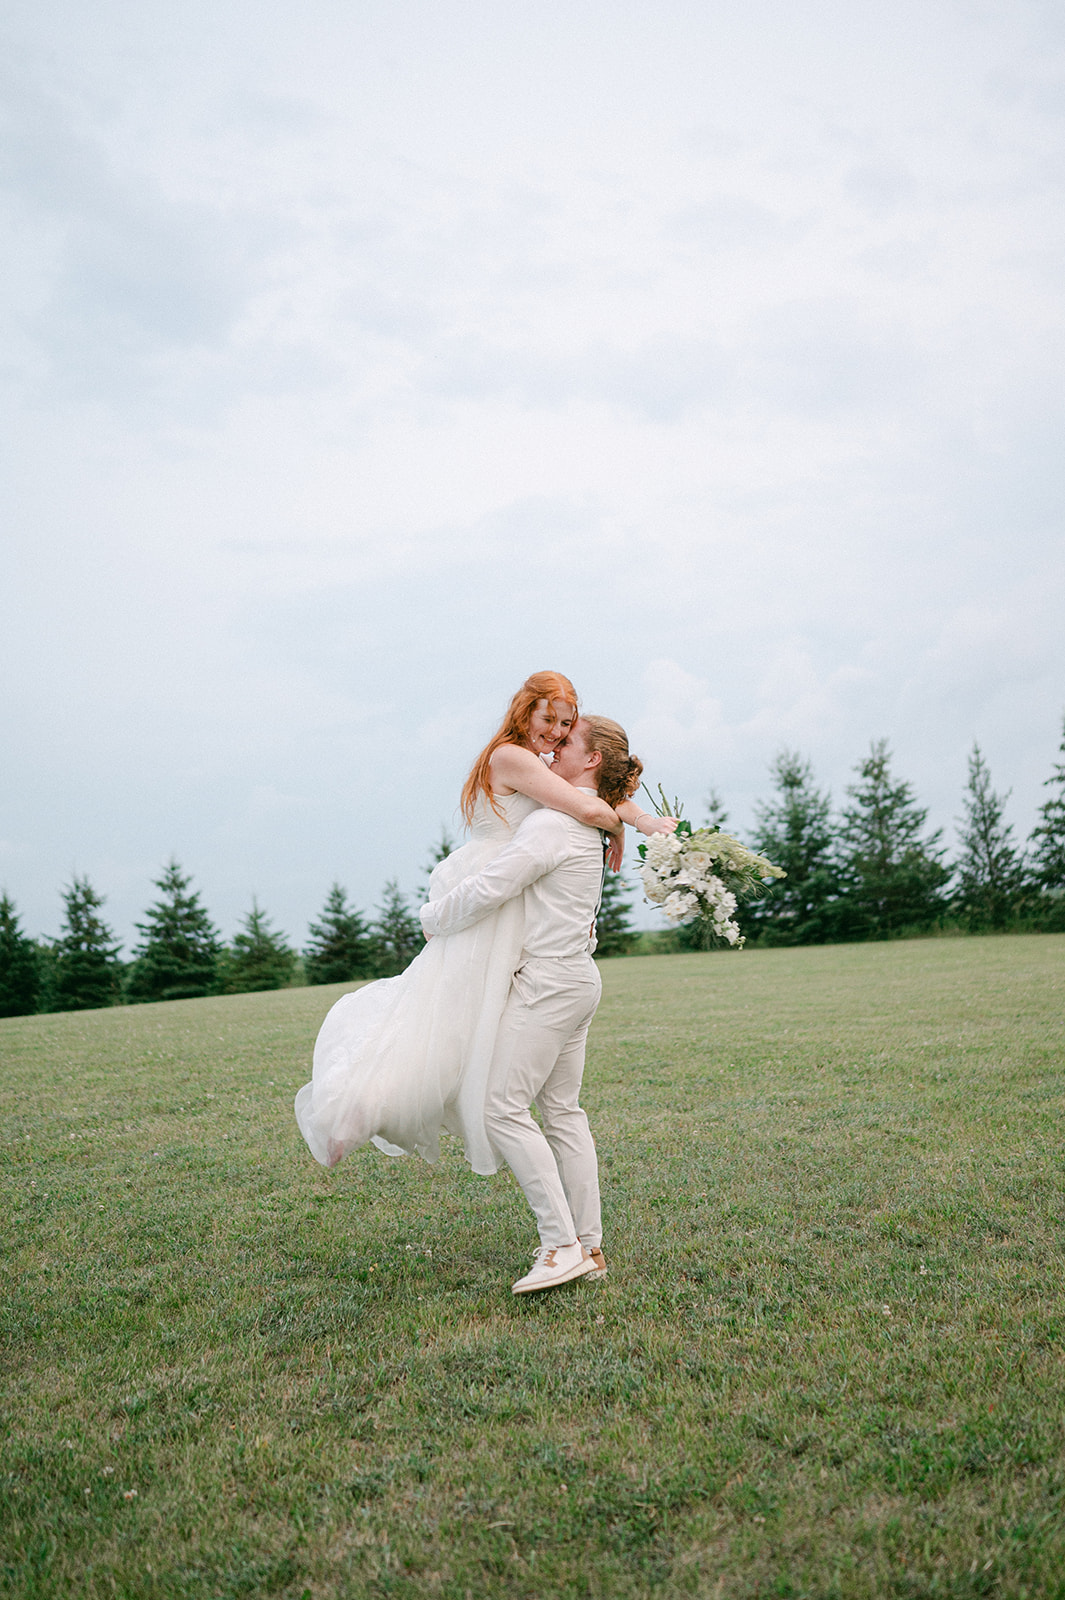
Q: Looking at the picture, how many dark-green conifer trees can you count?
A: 13